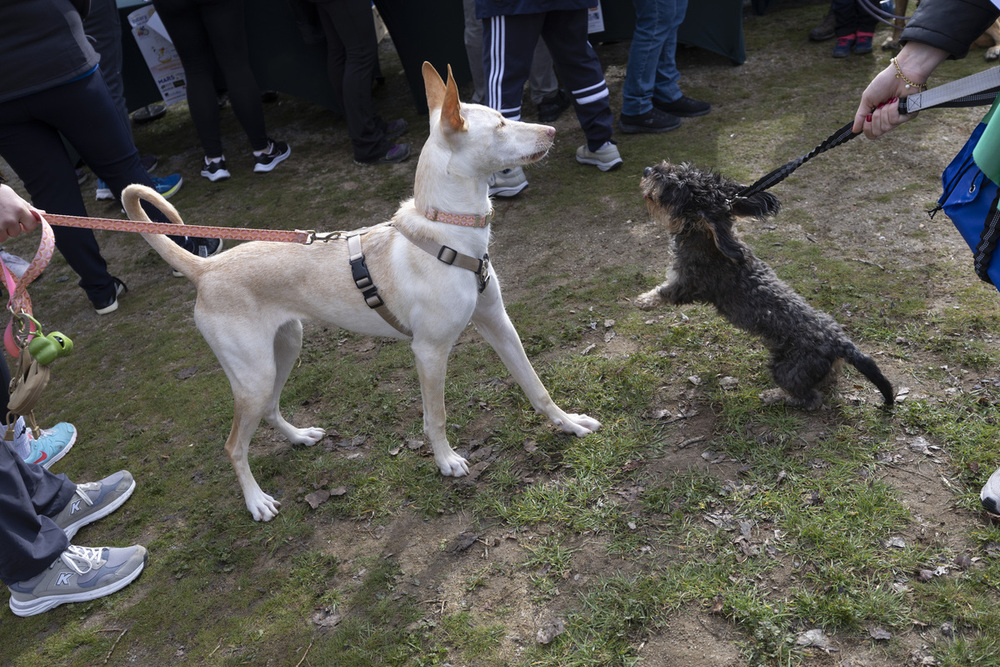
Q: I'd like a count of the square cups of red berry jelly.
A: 0